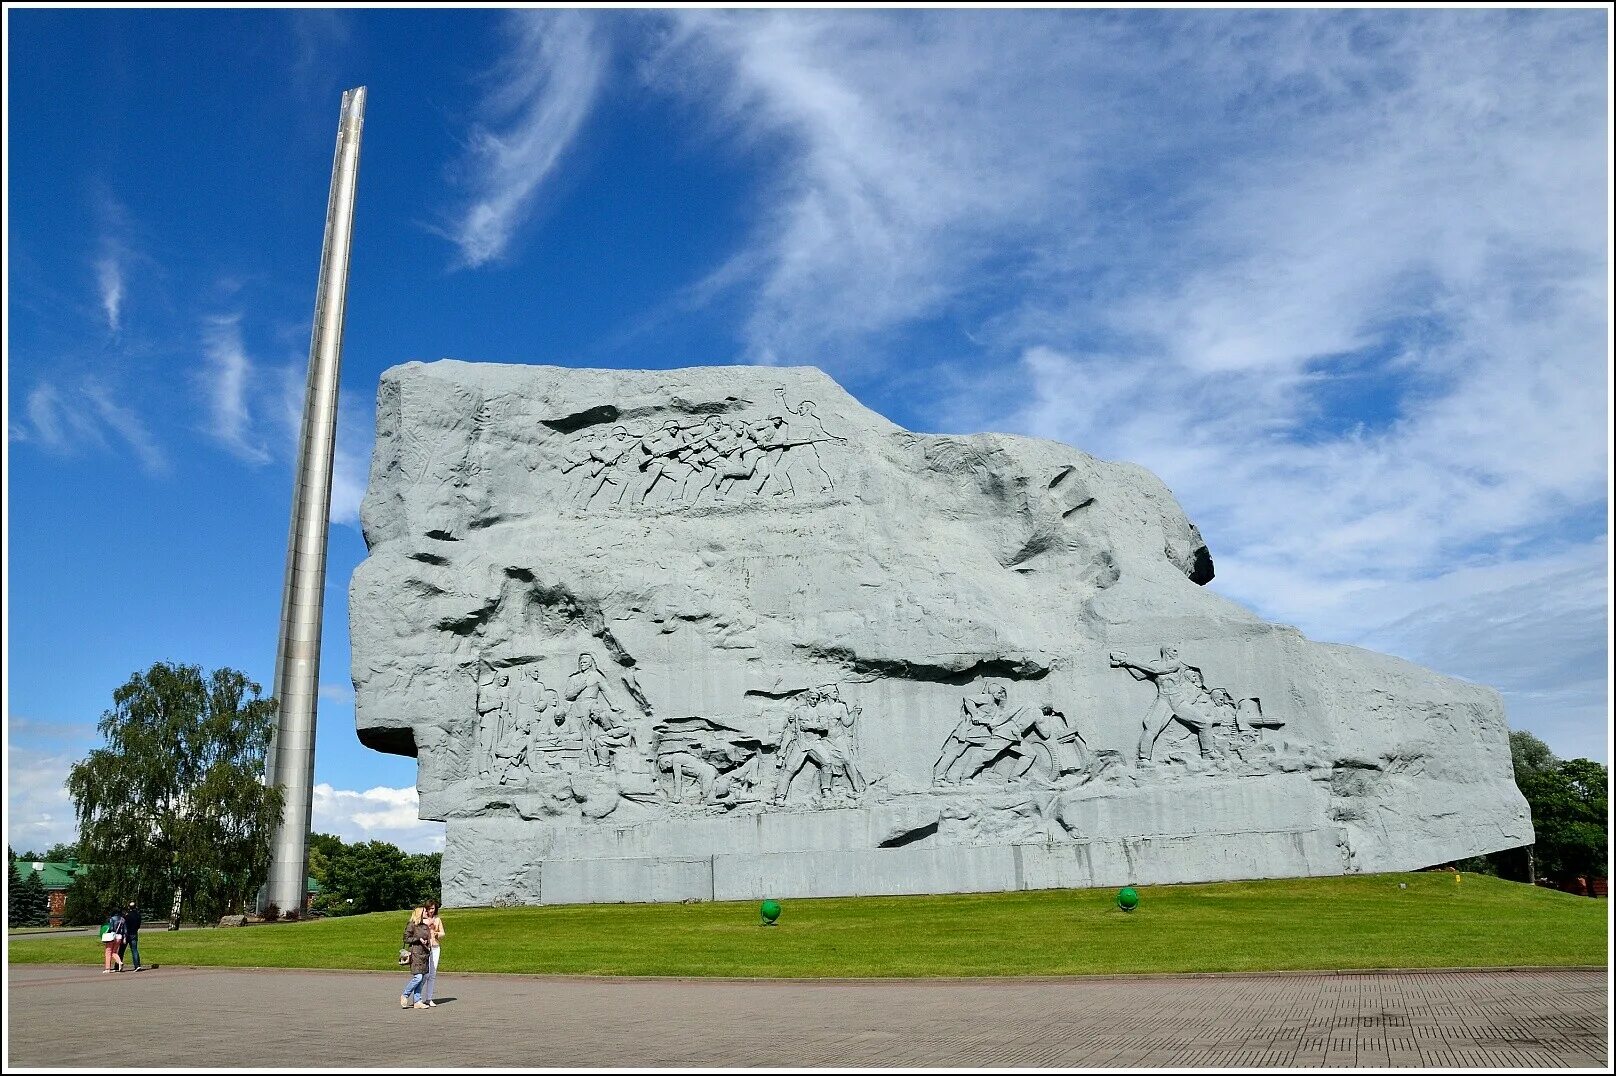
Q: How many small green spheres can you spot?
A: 2